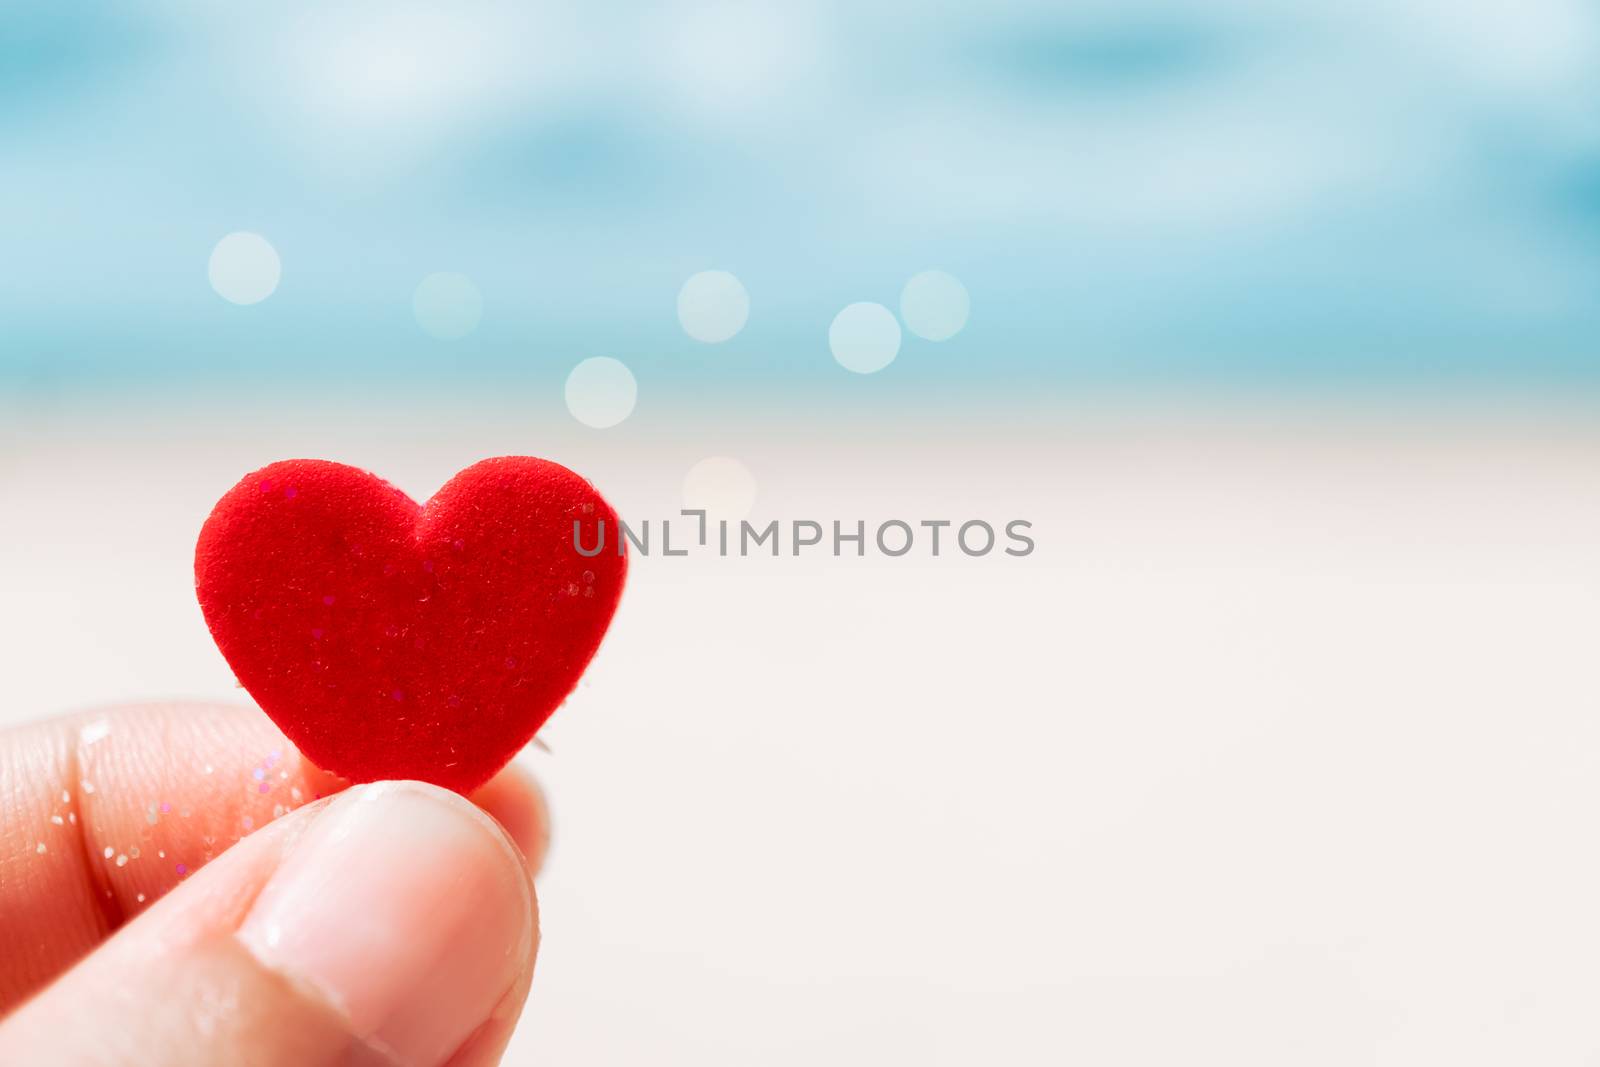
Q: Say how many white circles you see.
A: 7